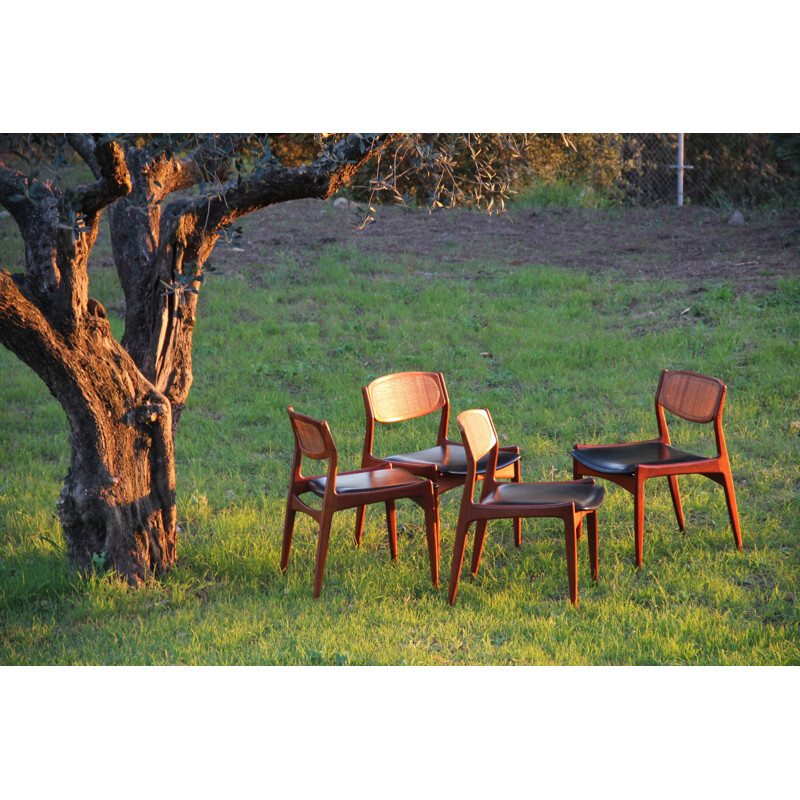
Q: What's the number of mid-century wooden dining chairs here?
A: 4